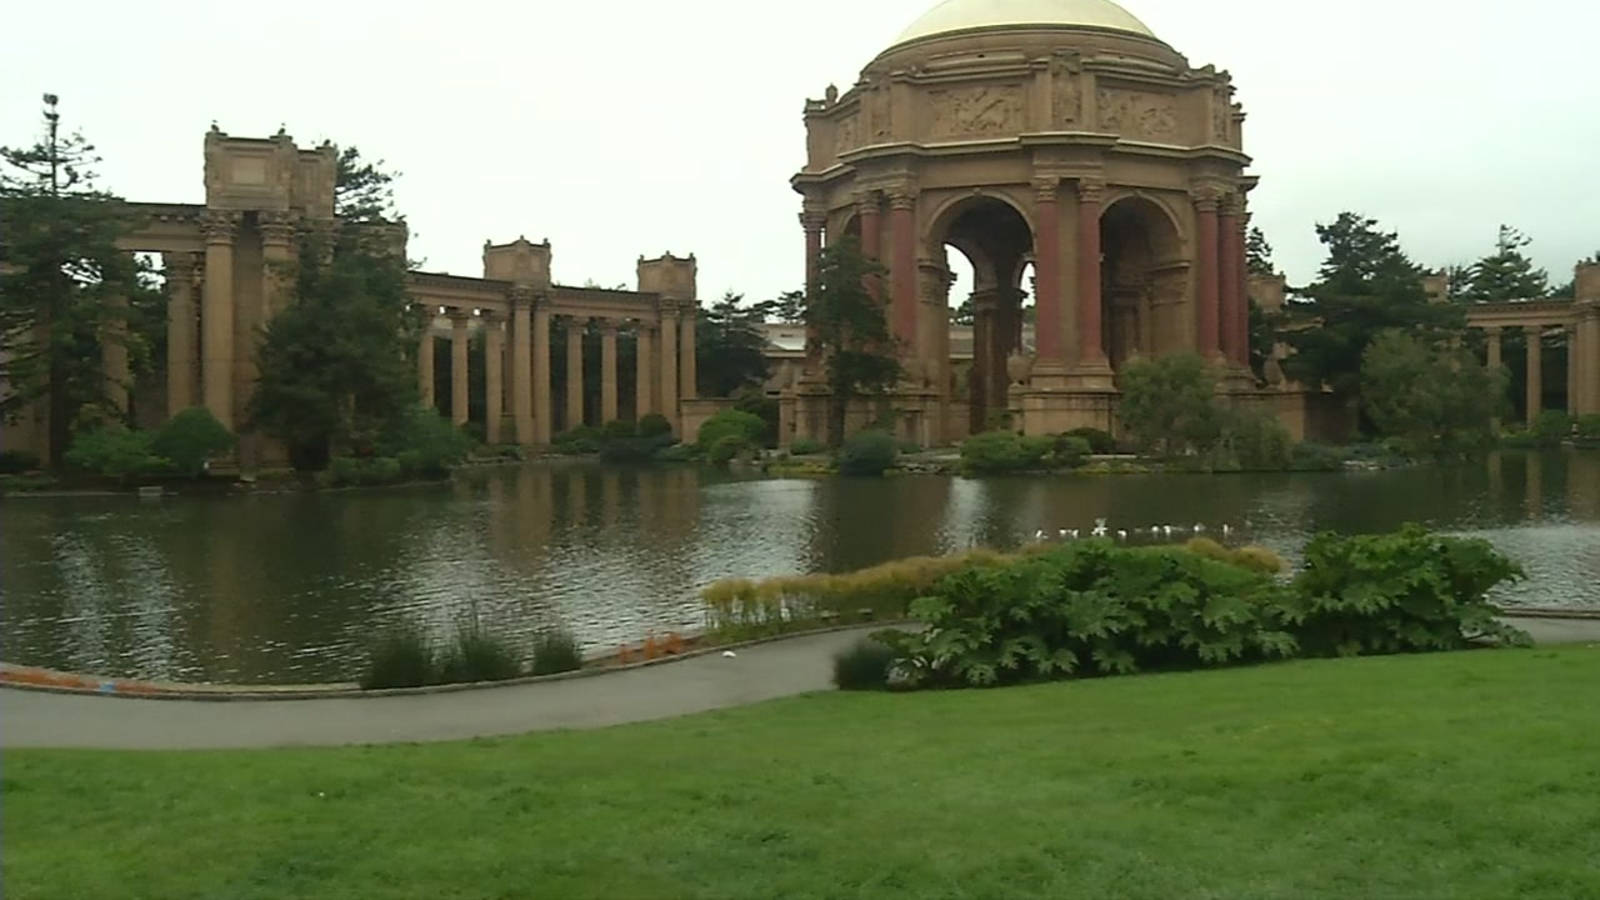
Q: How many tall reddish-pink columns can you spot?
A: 8